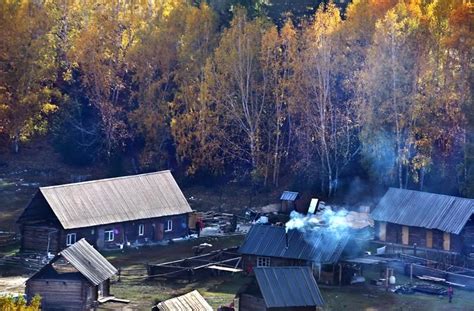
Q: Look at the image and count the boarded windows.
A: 4